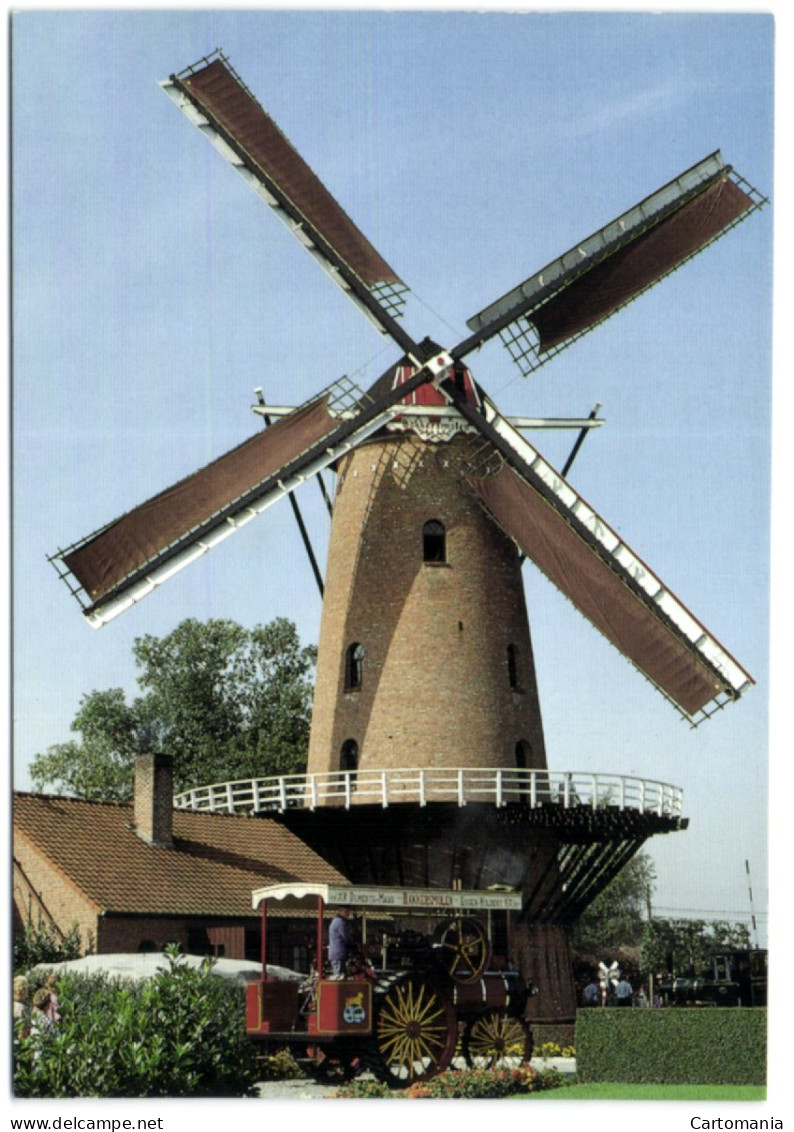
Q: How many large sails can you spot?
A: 4